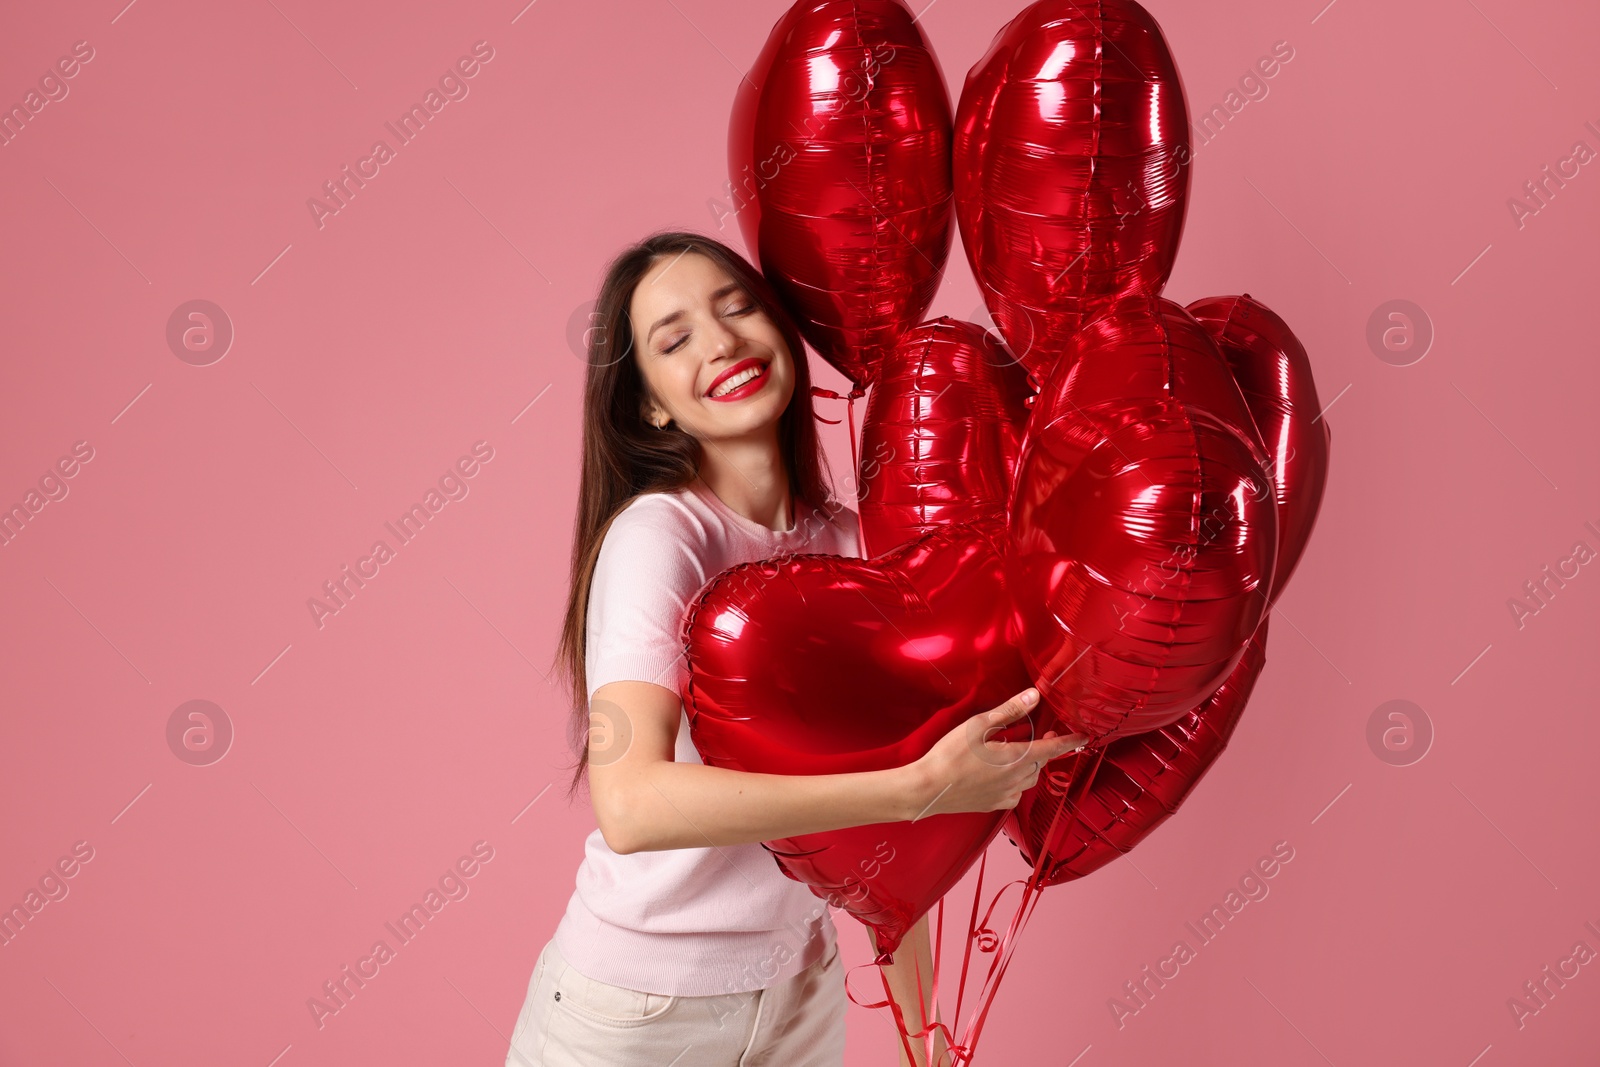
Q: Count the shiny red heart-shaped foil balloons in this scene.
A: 7